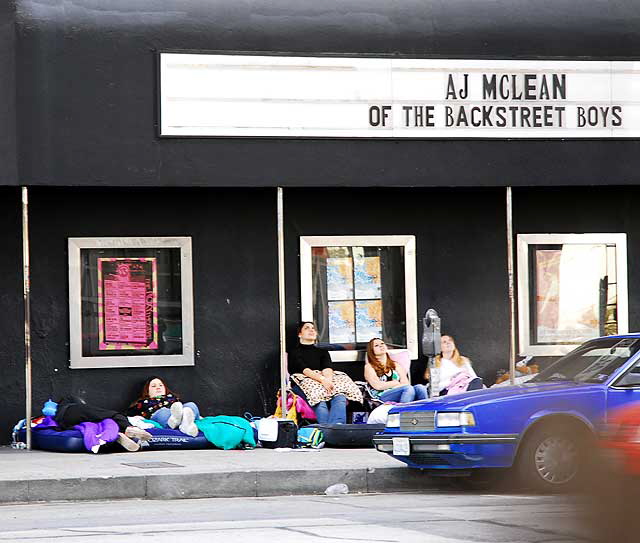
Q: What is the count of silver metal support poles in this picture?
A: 3